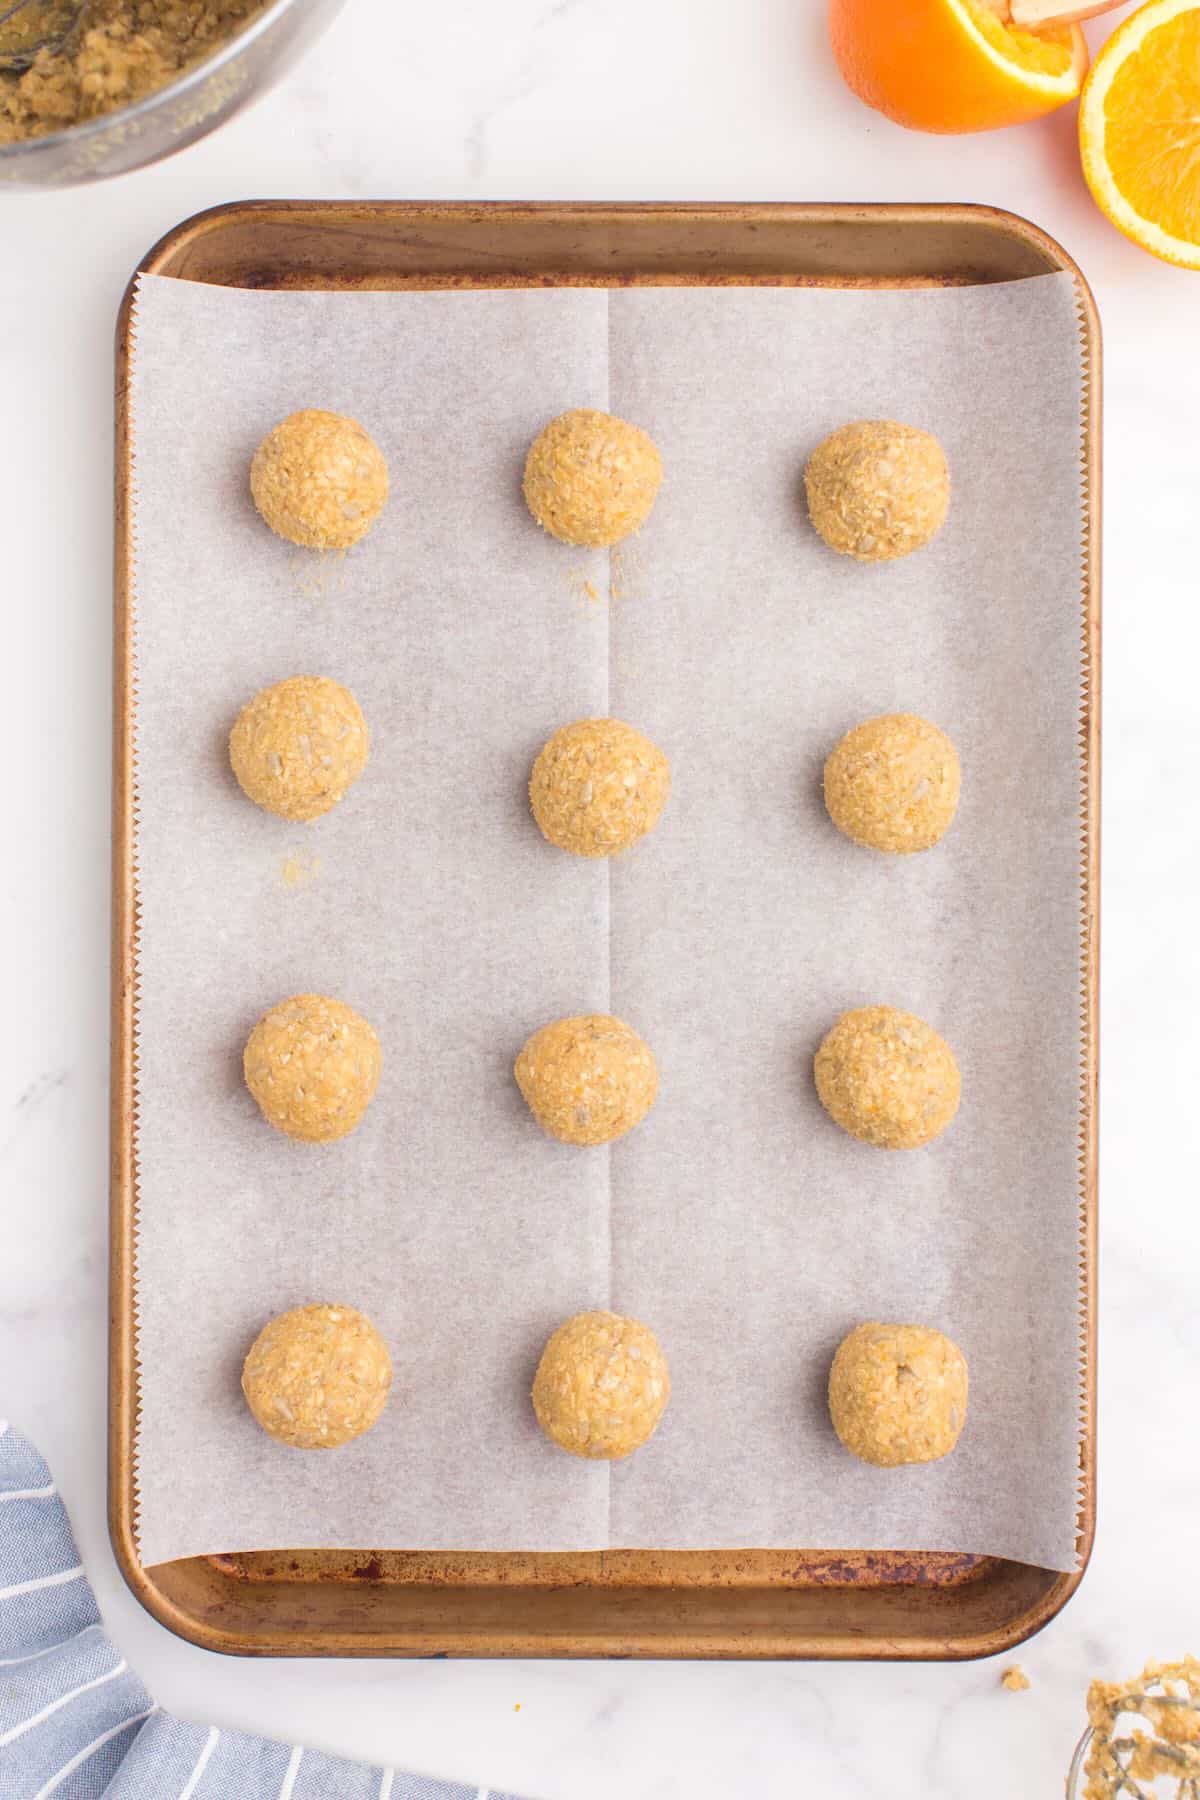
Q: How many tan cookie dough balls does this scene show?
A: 12